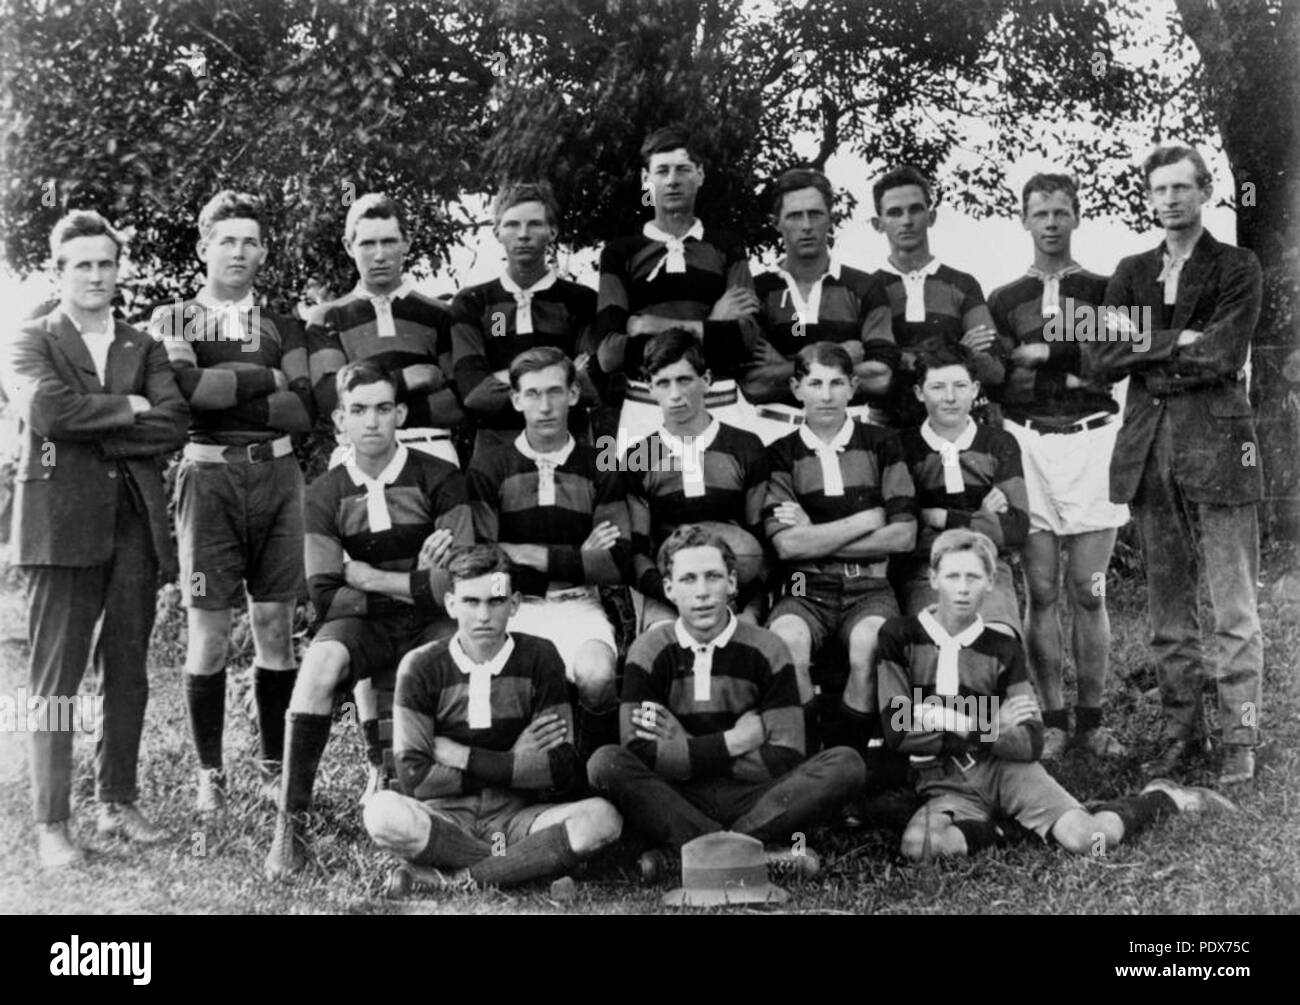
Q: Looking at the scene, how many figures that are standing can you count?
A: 9